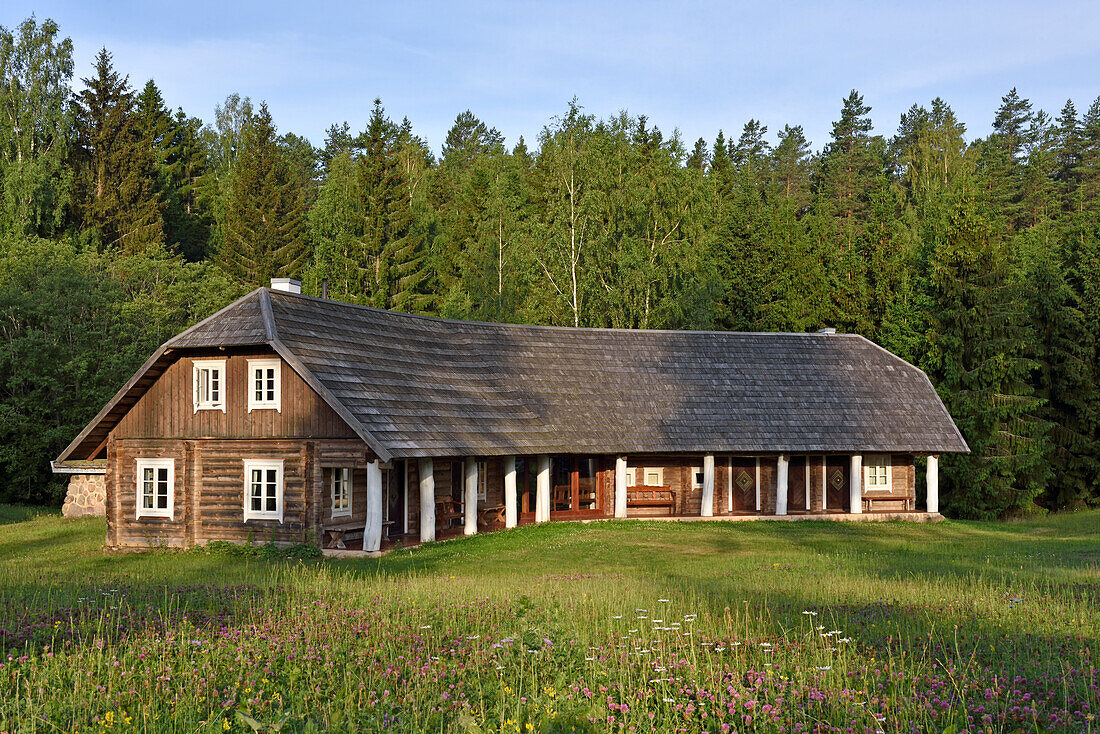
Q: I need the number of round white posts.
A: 10